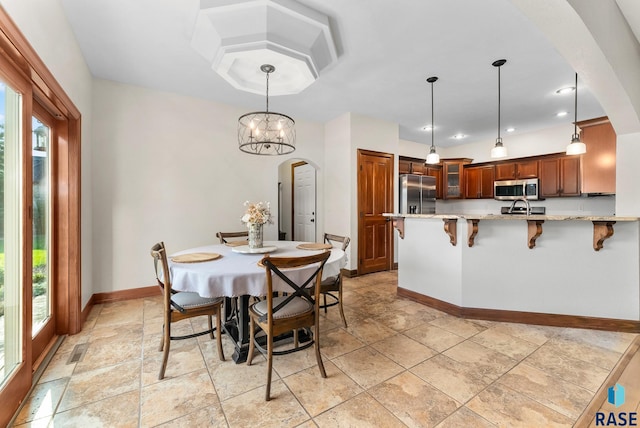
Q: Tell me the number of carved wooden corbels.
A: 5